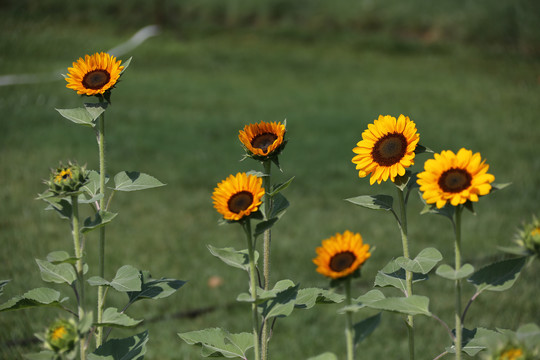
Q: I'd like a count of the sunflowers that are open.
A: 6